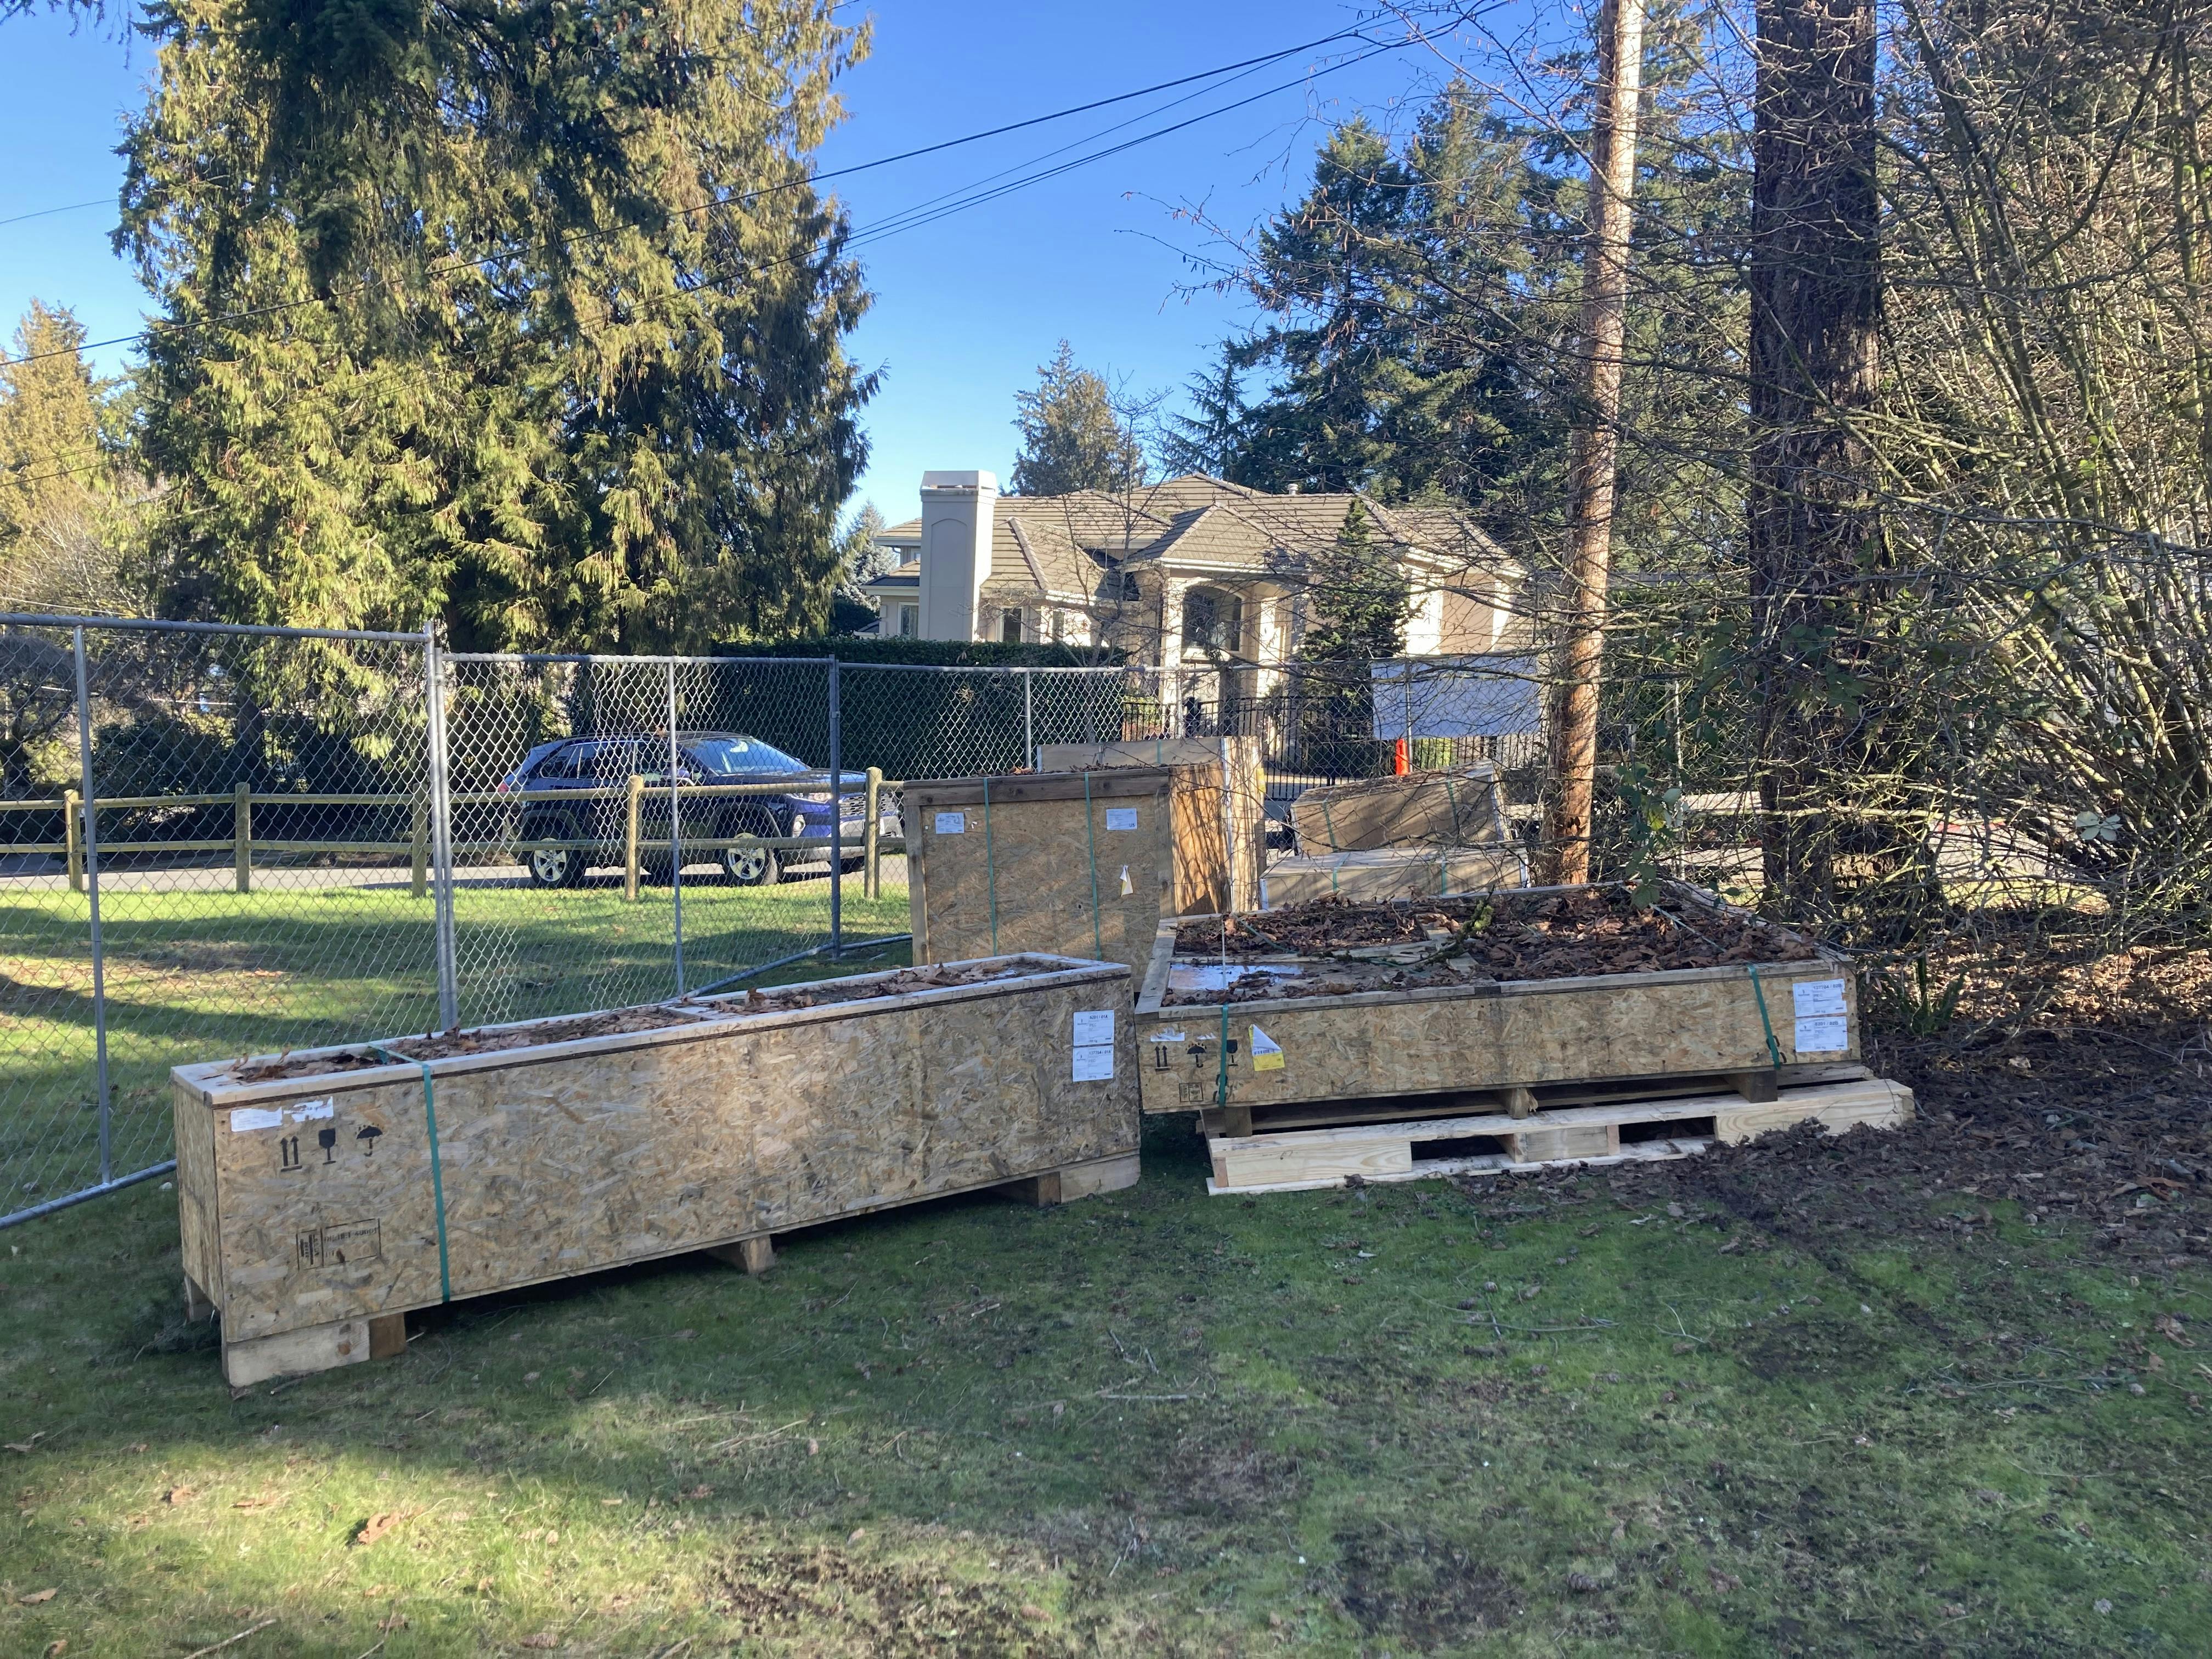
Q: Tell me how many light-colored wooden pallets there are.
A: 1